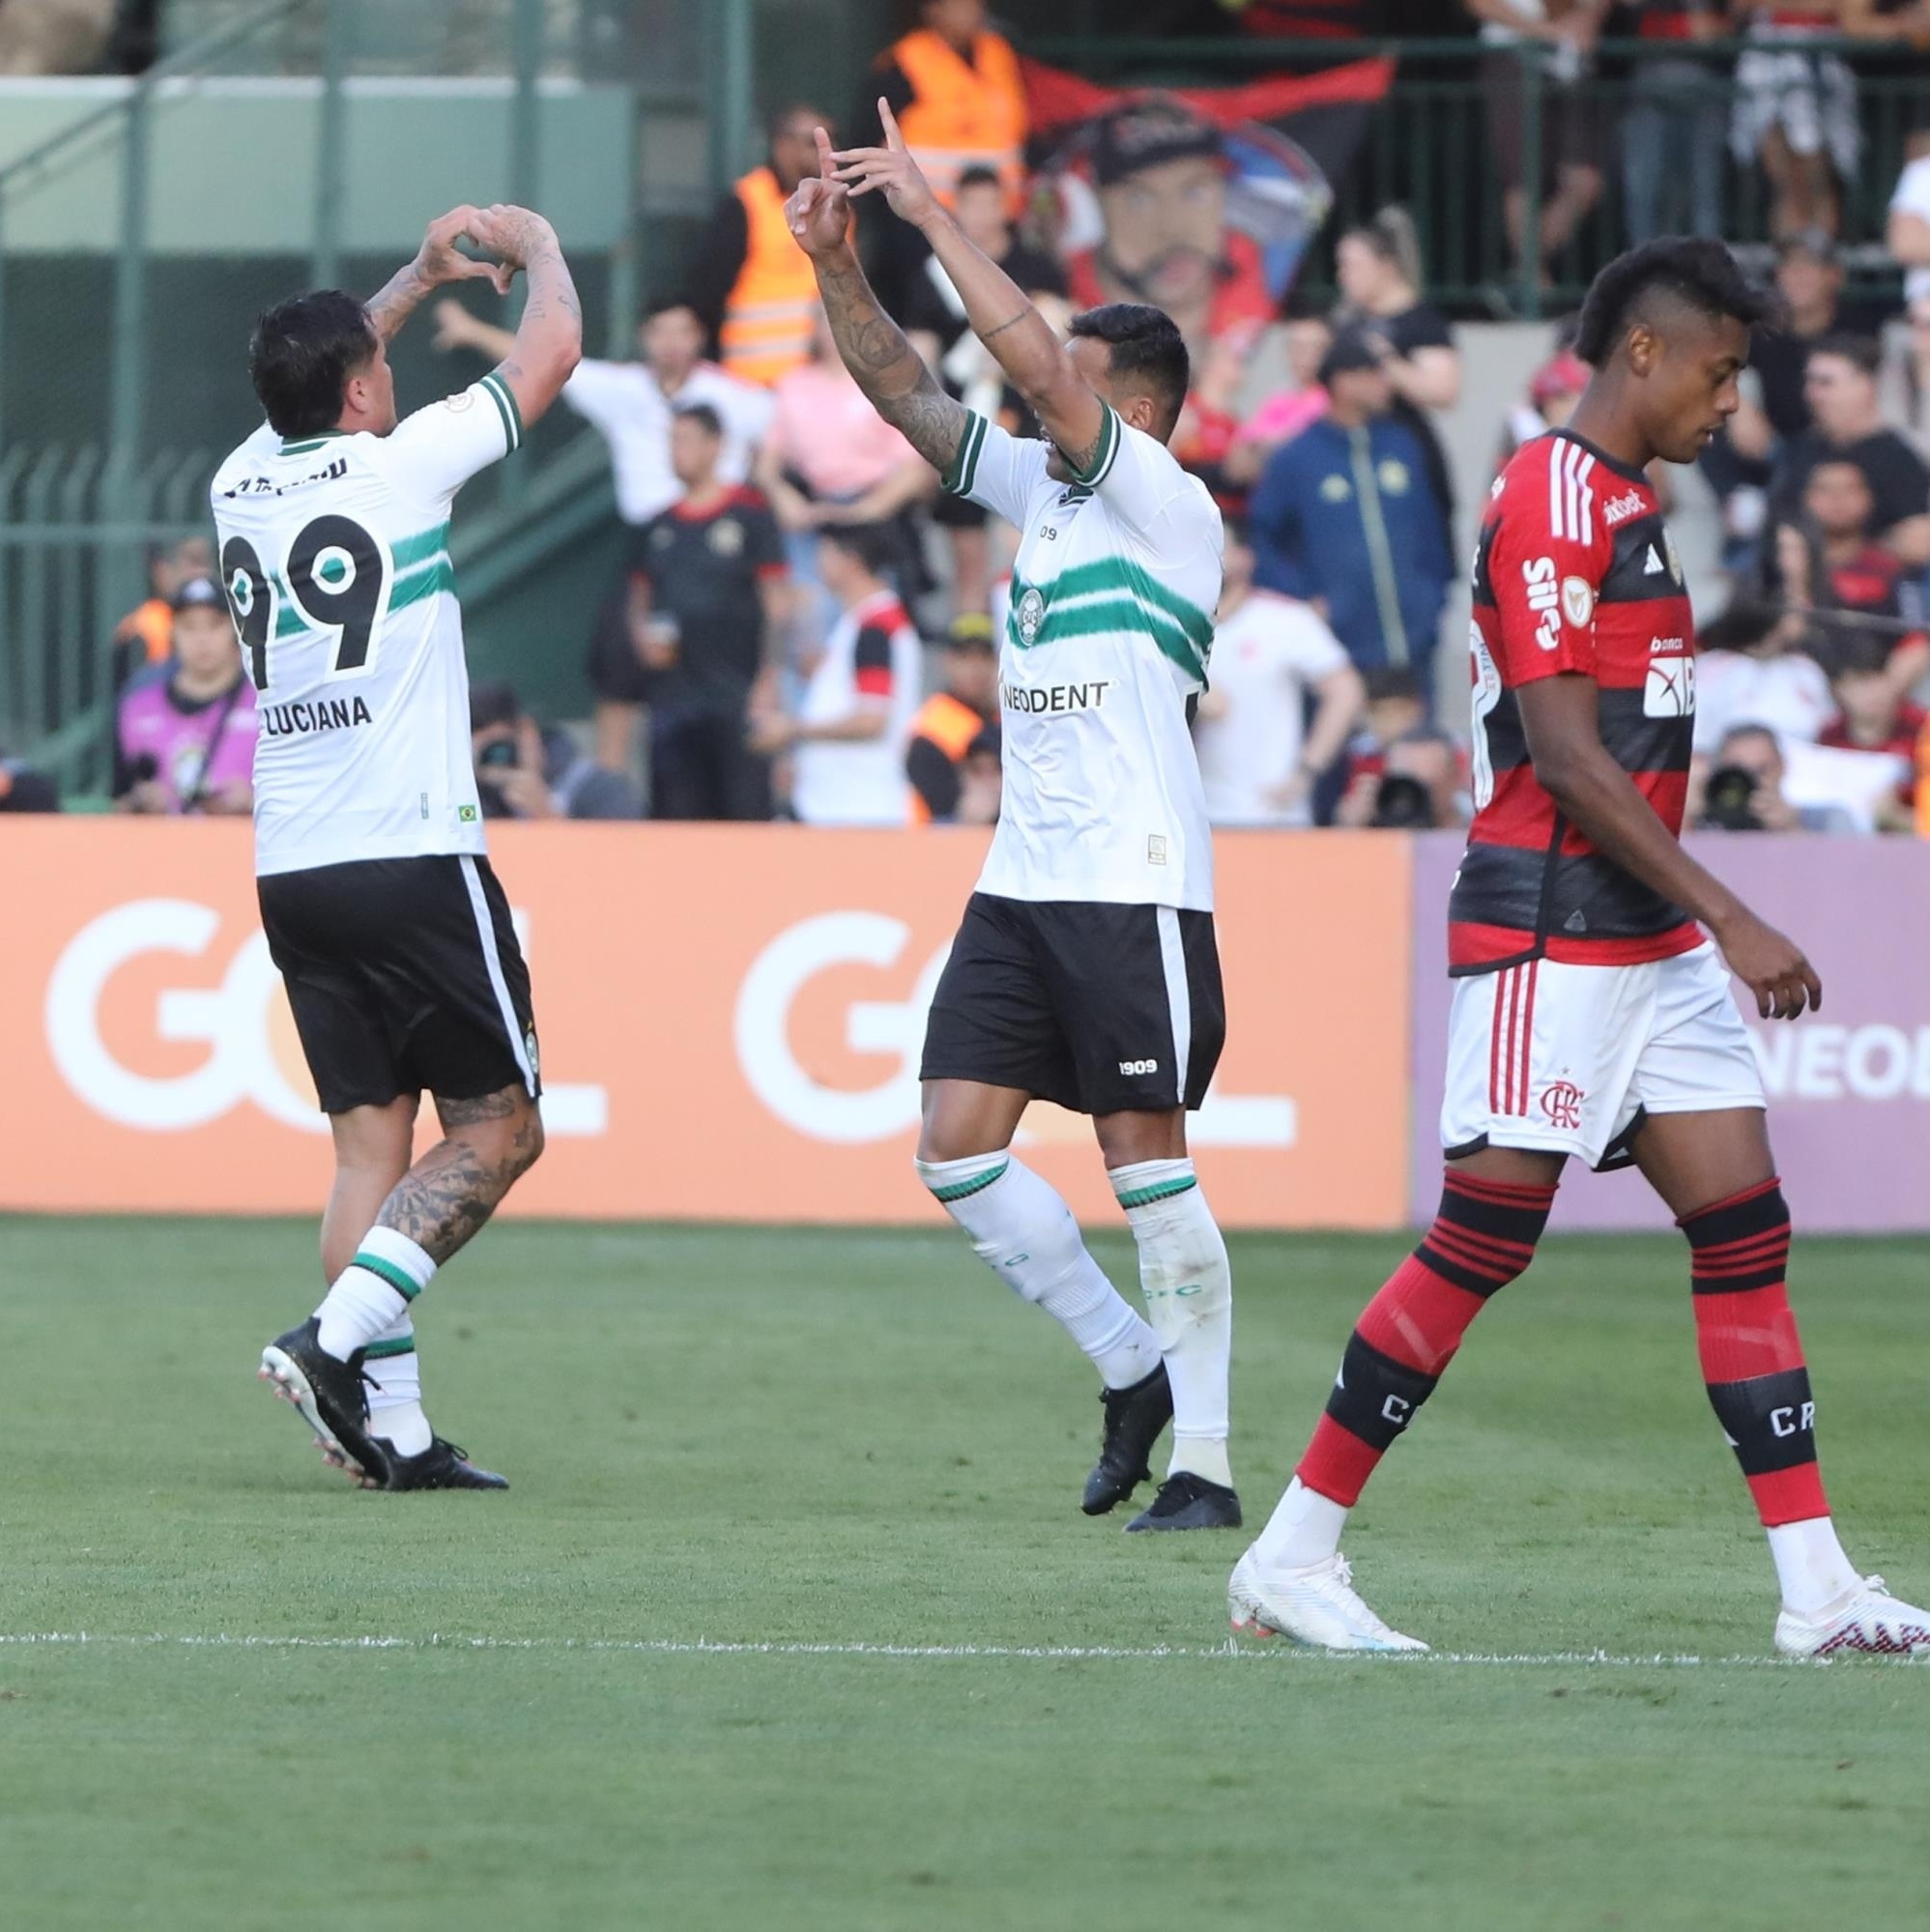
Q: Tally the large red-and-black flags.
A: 1